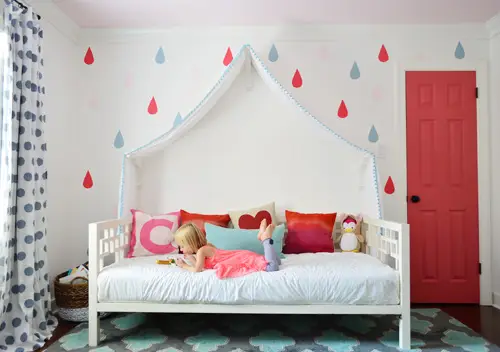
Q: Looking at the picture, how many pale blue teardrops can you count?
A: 7